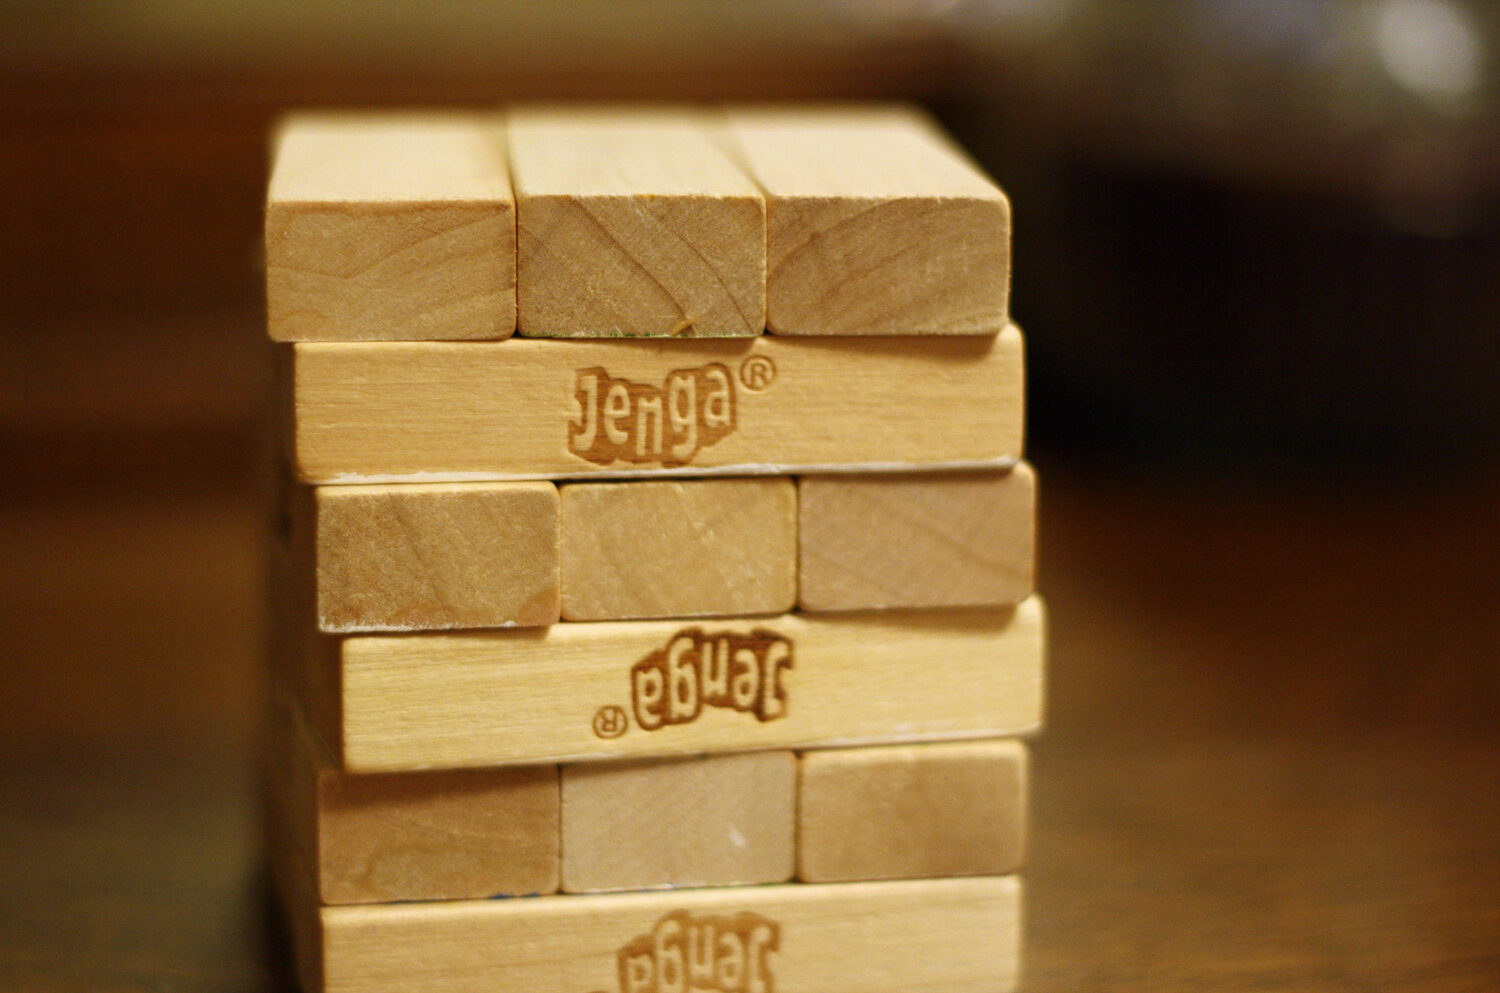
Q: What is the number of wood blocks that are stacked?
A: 12